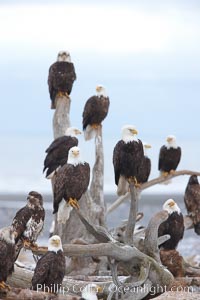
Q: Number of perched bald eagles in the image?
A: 13